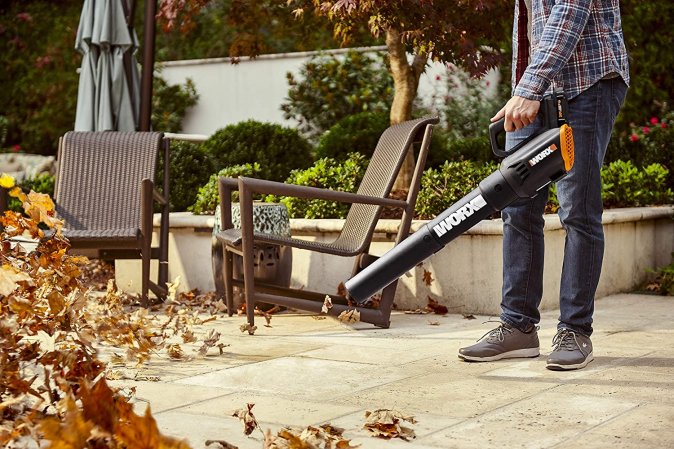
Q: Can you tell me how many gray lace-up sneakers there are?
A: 2